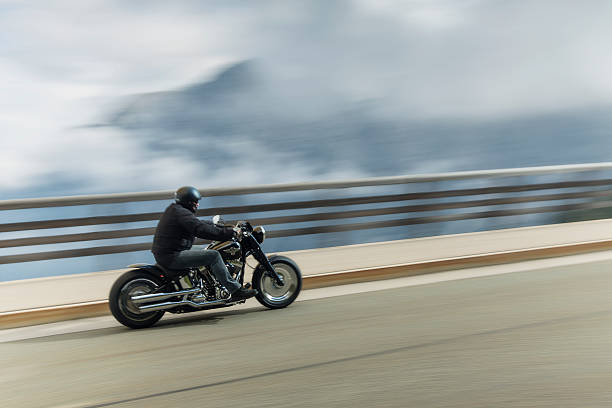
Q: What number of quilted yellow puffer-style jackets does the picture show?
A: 0